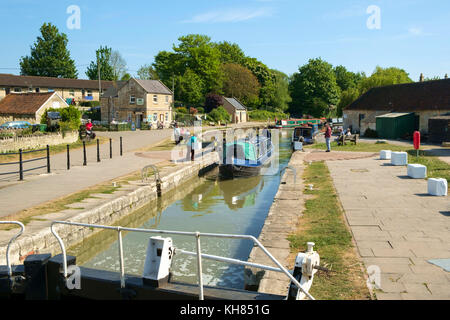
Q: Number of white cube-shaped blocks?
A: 4